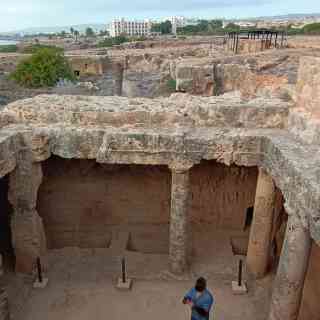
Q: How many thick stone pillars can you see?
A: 4